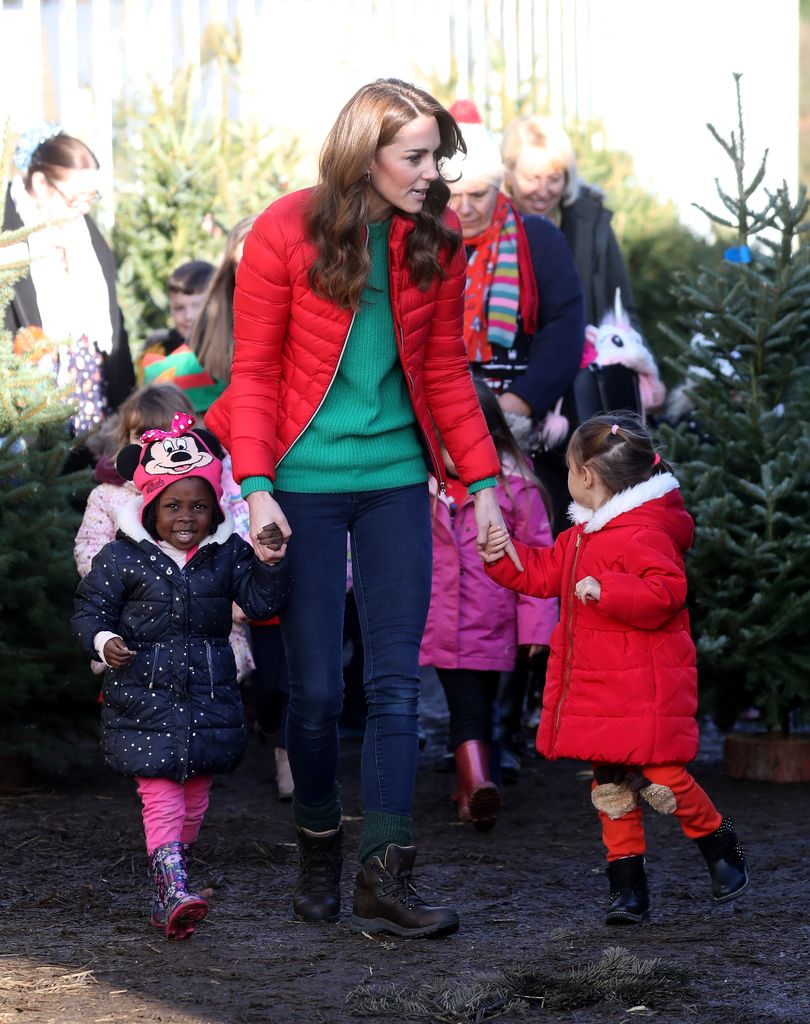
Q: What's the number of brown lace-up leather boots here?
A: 2